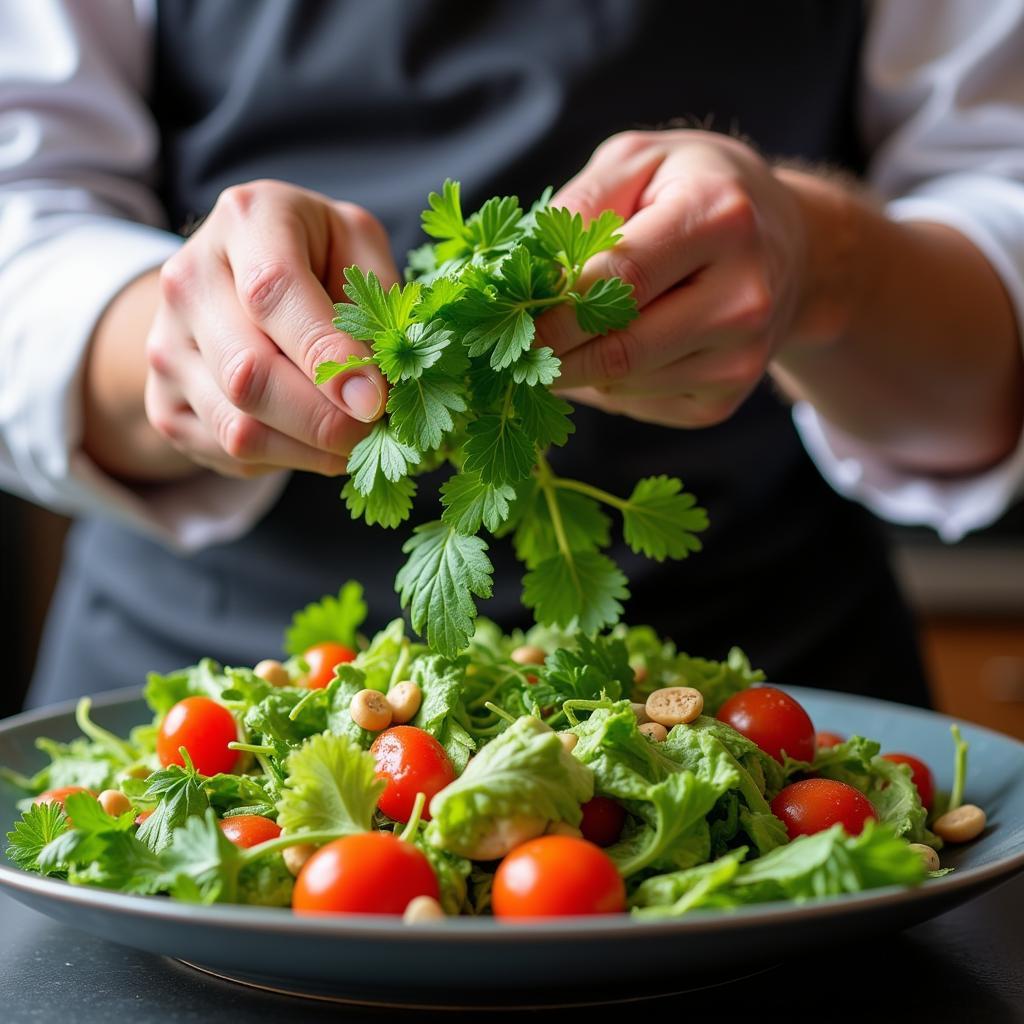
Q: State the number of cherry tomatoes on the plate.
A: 12